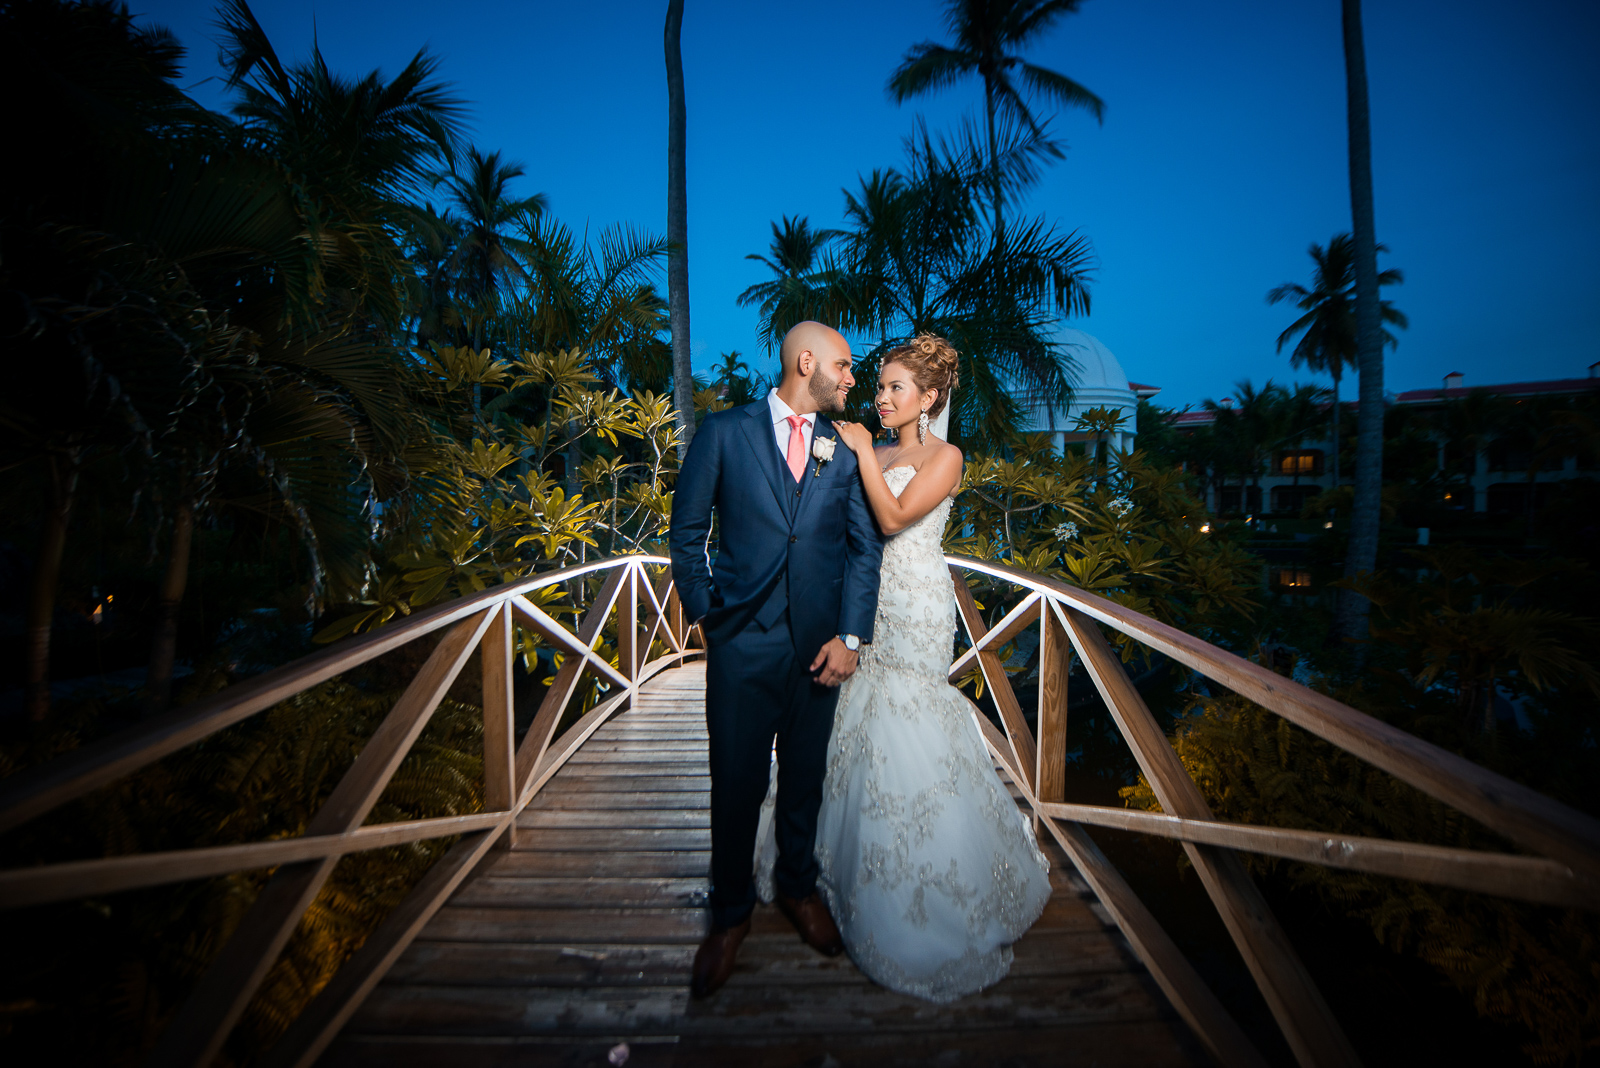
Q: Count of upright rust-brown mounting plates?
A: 0